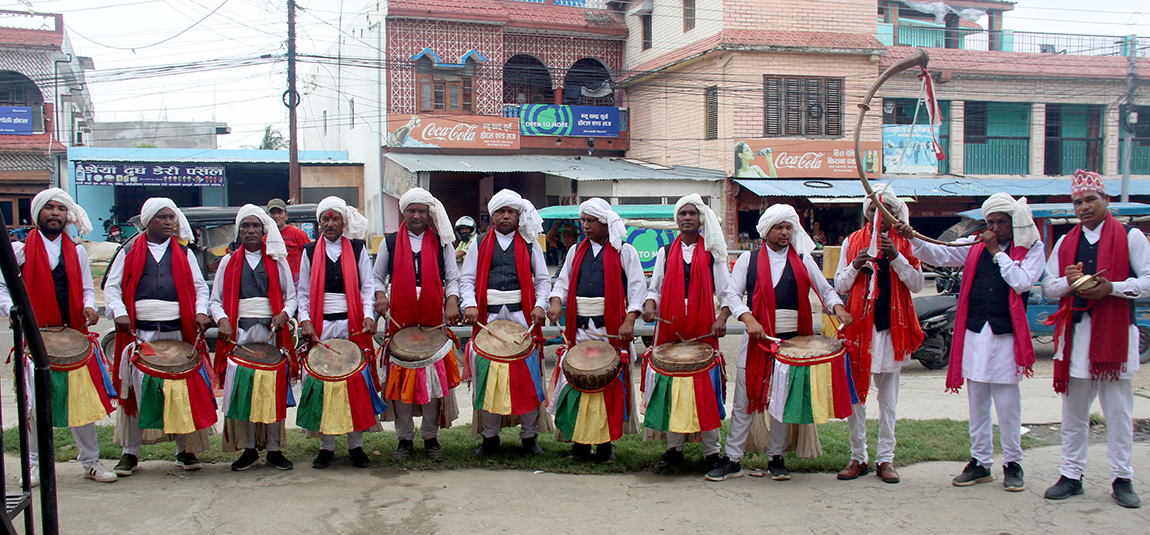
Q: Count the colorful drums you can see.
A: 9